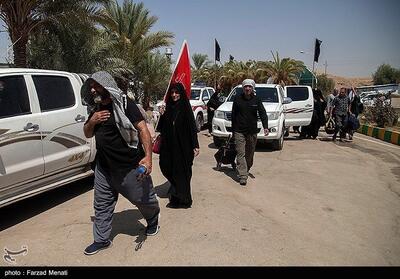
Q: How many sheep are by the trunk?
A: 0